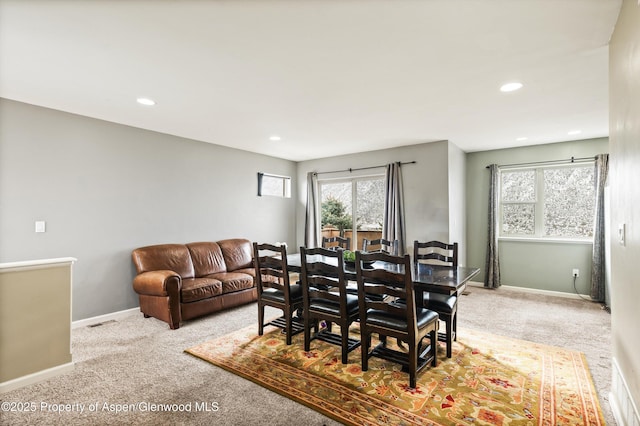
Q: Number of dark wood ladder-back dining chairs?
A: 6